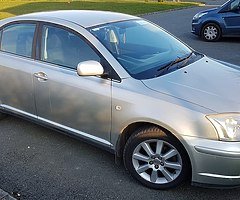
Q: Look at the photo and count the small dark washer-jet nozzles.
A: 2